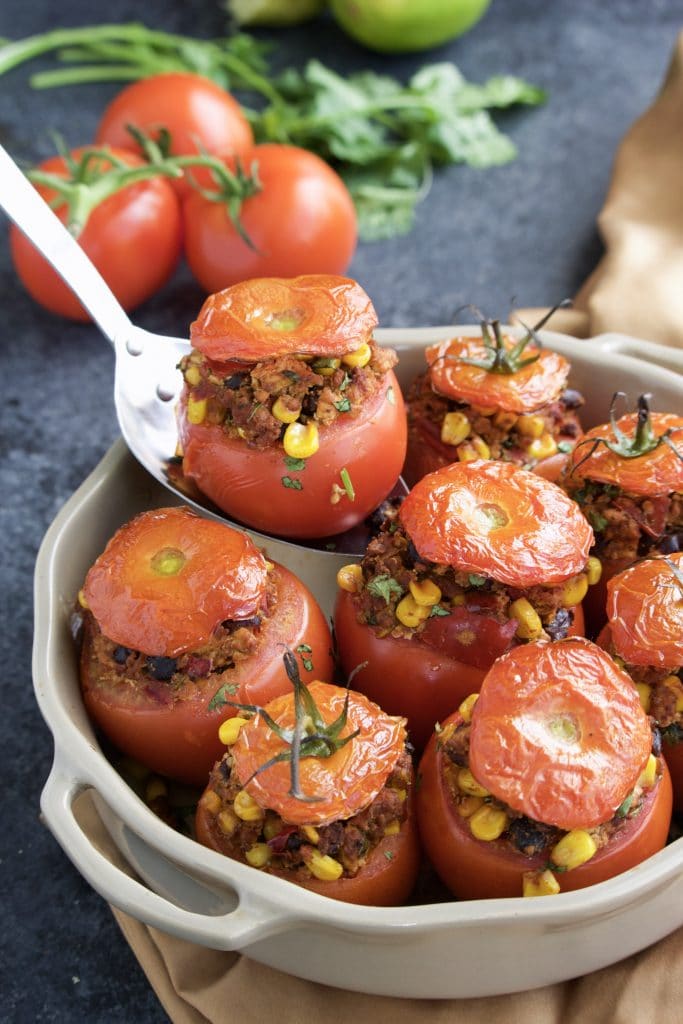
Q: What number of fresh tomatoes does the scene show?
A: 3